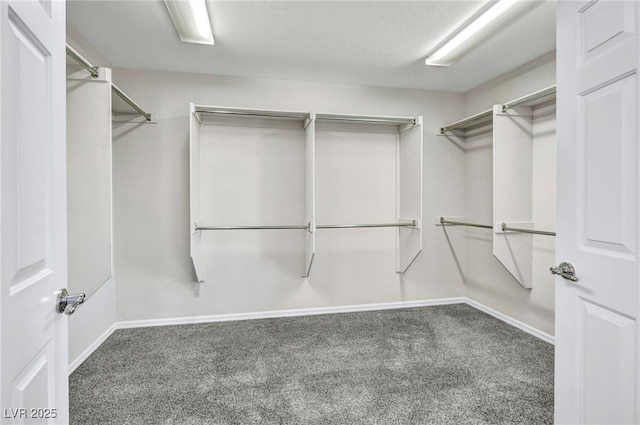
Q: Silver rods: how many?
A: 10